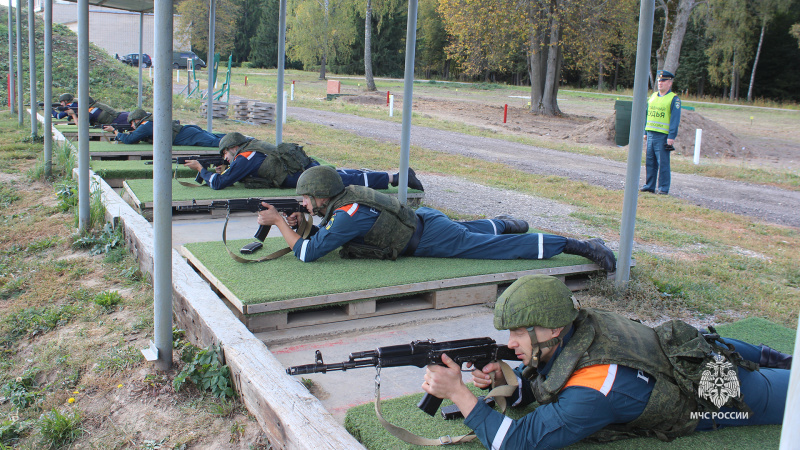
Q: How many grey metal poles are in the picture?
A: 11